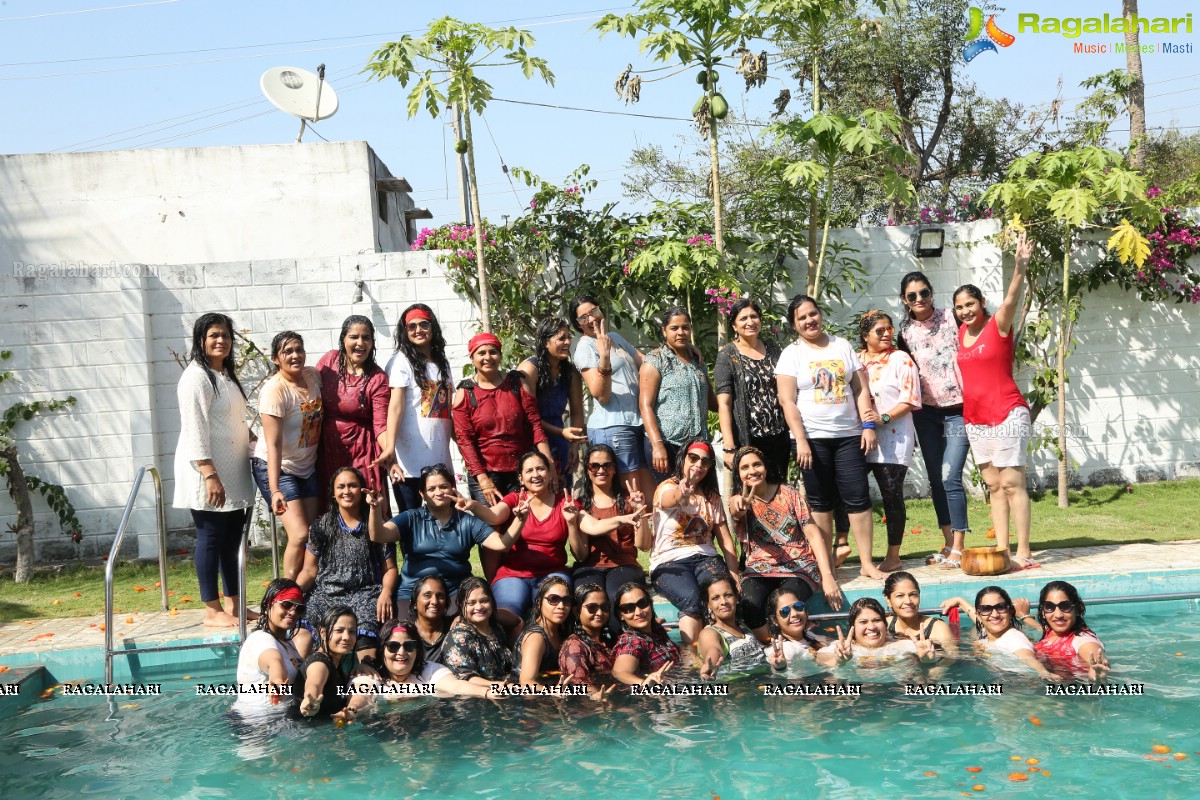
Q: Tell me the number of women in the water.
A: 14